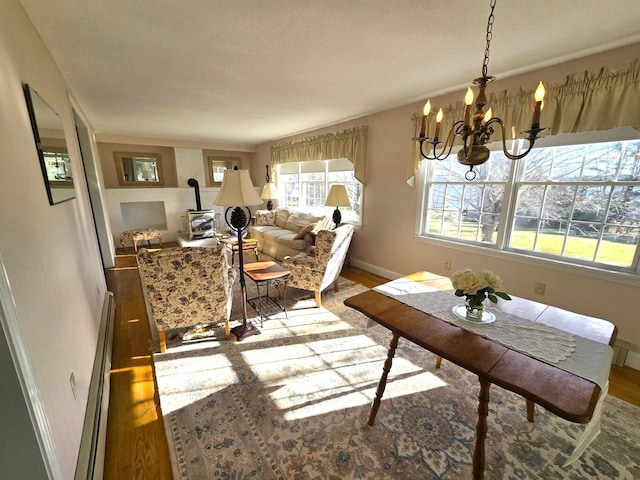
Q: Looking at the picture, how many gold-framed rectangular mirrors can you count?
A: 2